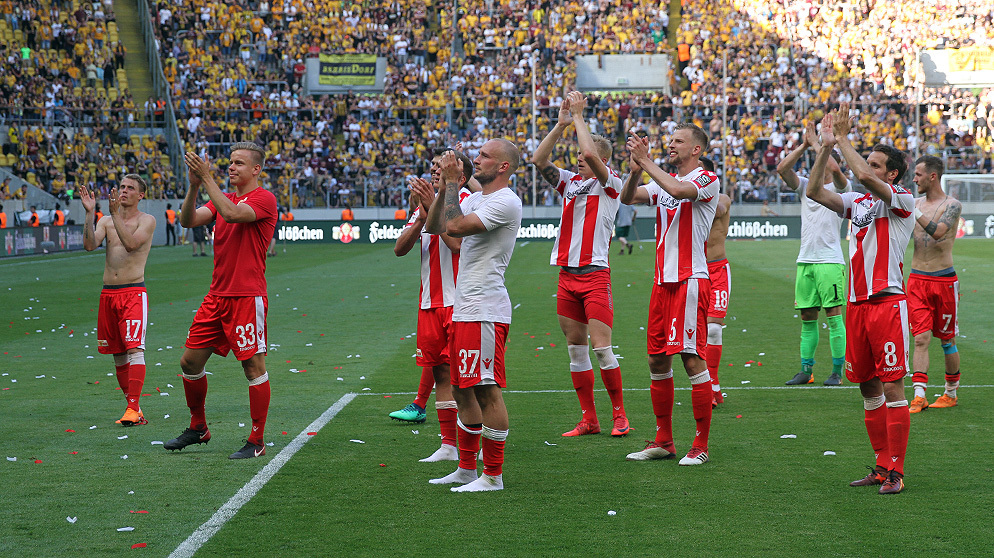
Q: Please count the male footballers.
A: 11